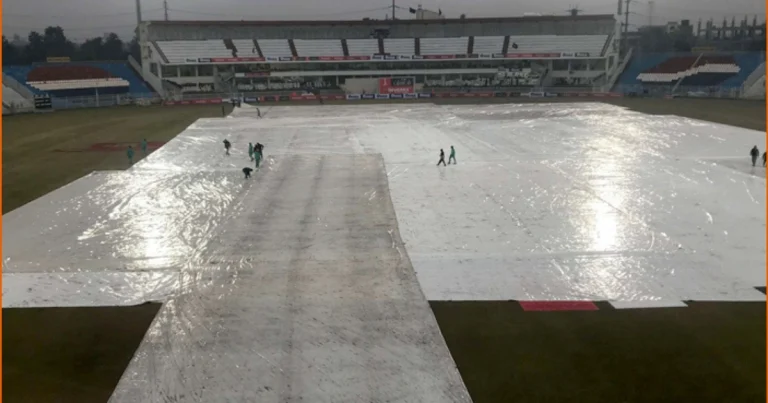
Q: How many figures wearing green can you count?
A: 5